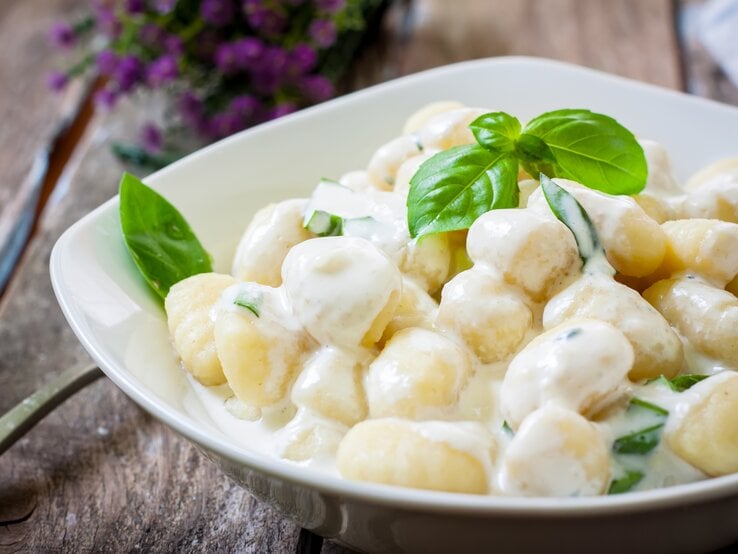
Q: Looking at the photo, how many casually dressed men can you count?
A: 0